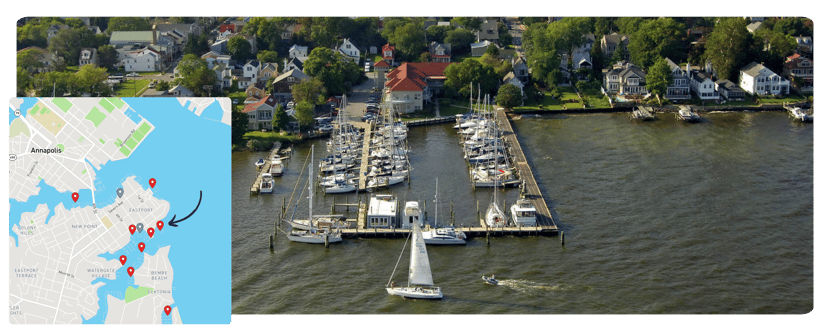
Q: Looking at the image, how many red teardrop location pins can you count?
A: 9